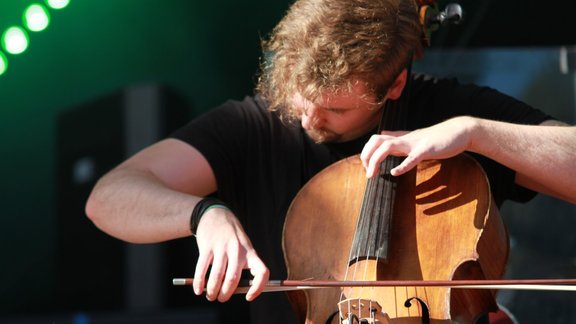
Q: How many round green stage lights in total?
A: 4